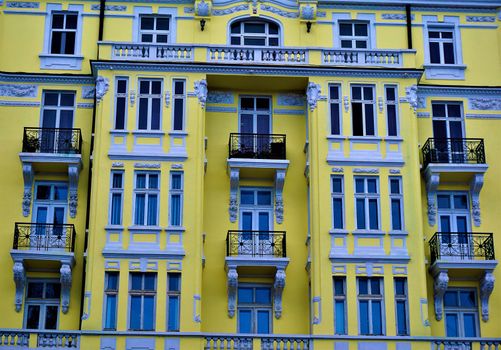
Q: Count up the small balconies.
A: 6